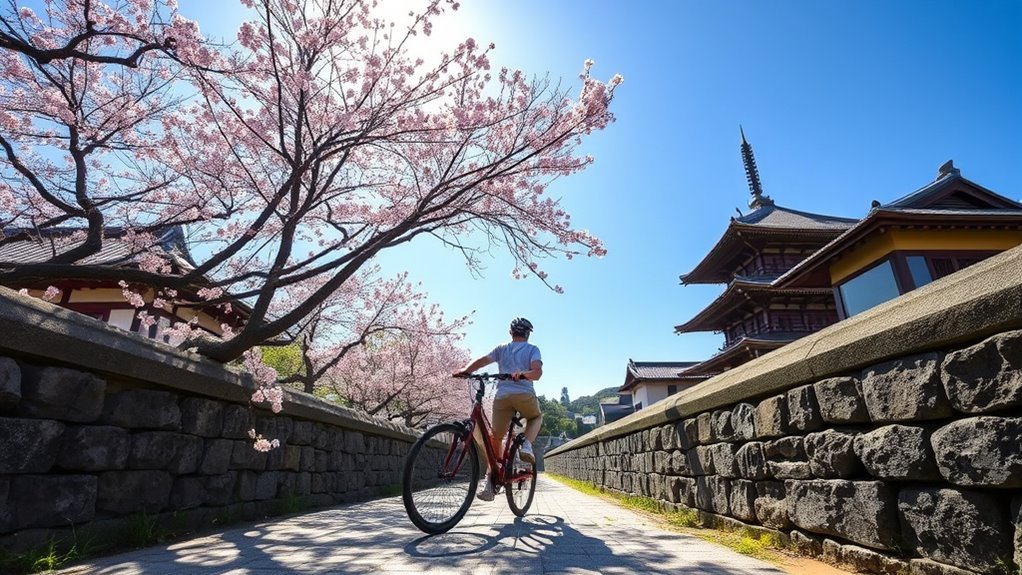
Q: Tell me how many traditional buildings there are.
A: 4